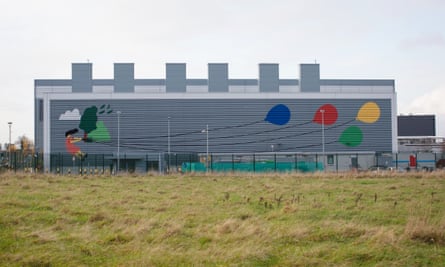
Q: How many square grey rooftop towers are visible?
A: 6